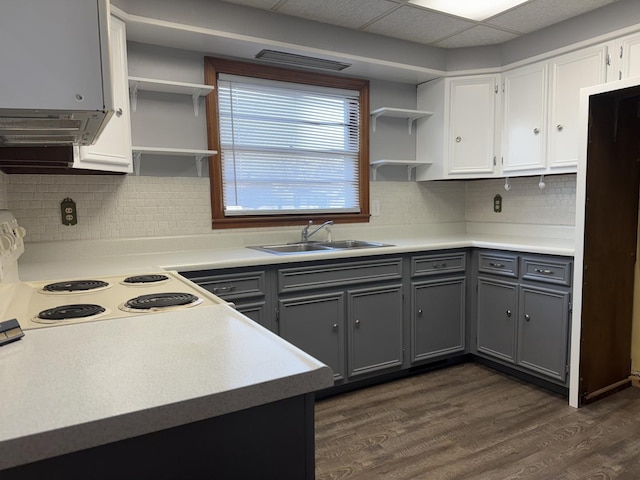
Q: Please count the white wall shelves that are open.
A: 4